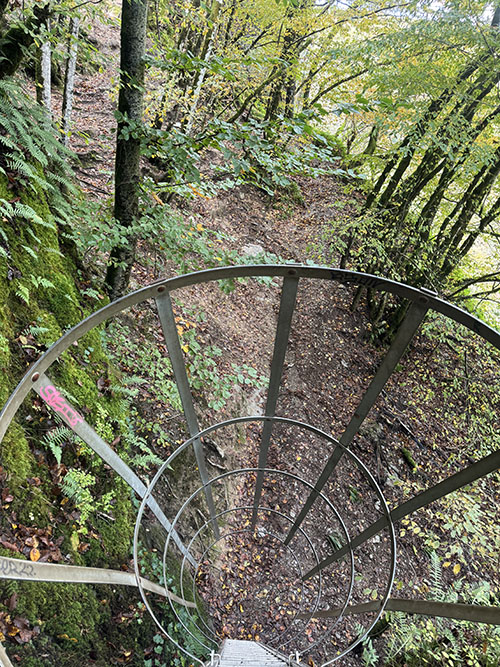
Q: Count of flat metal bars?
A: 7